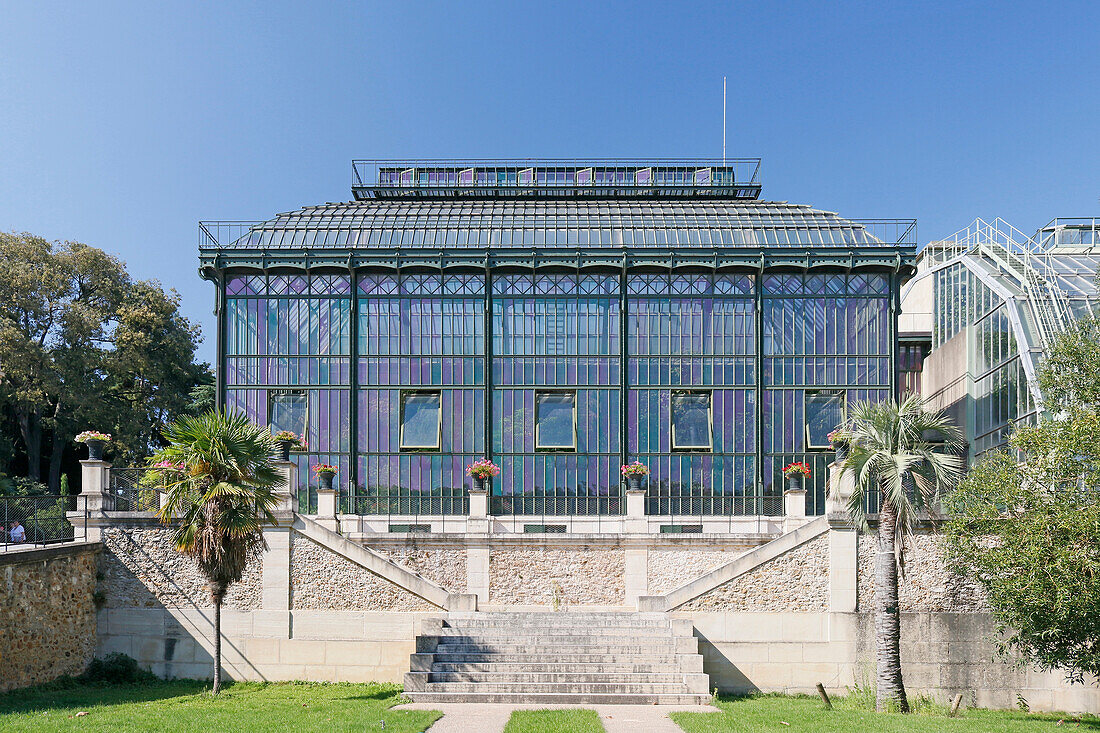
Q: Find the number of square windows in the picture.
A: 5